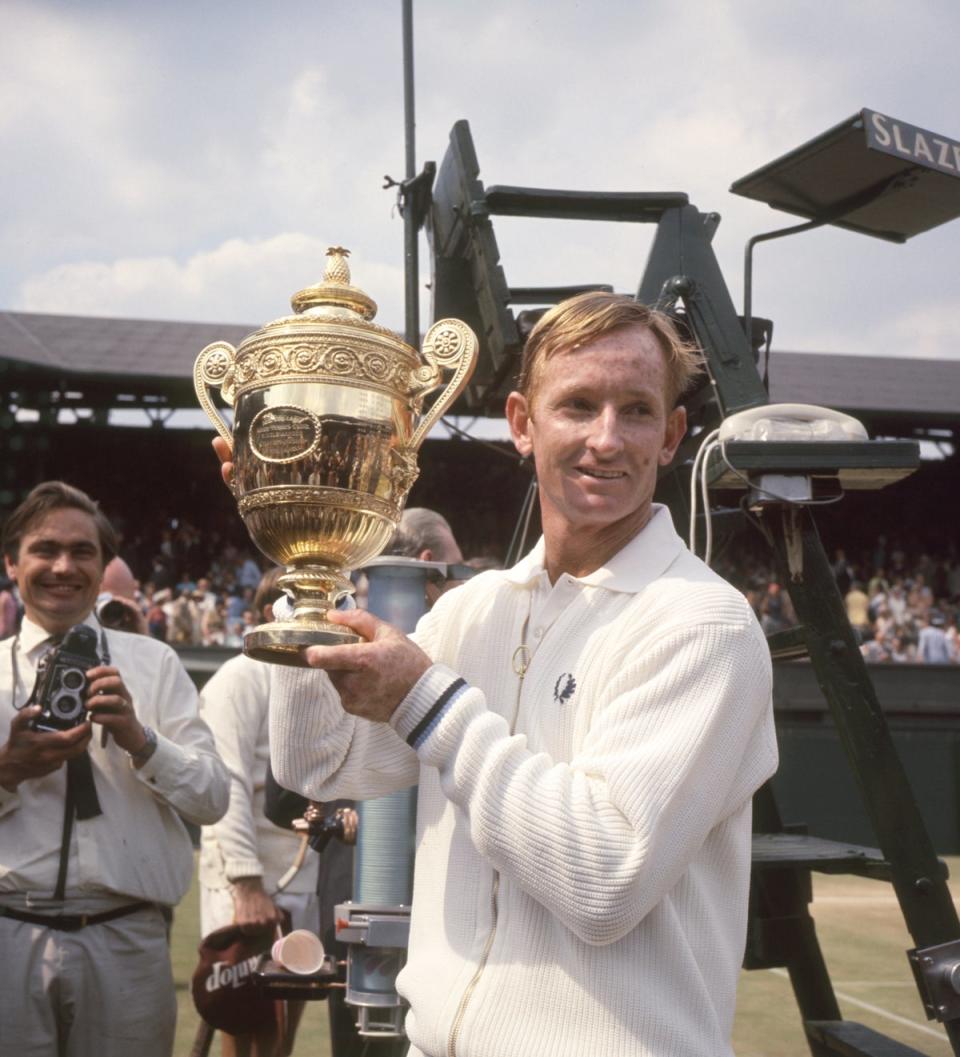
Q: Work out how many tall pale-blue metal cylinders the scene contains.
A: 1